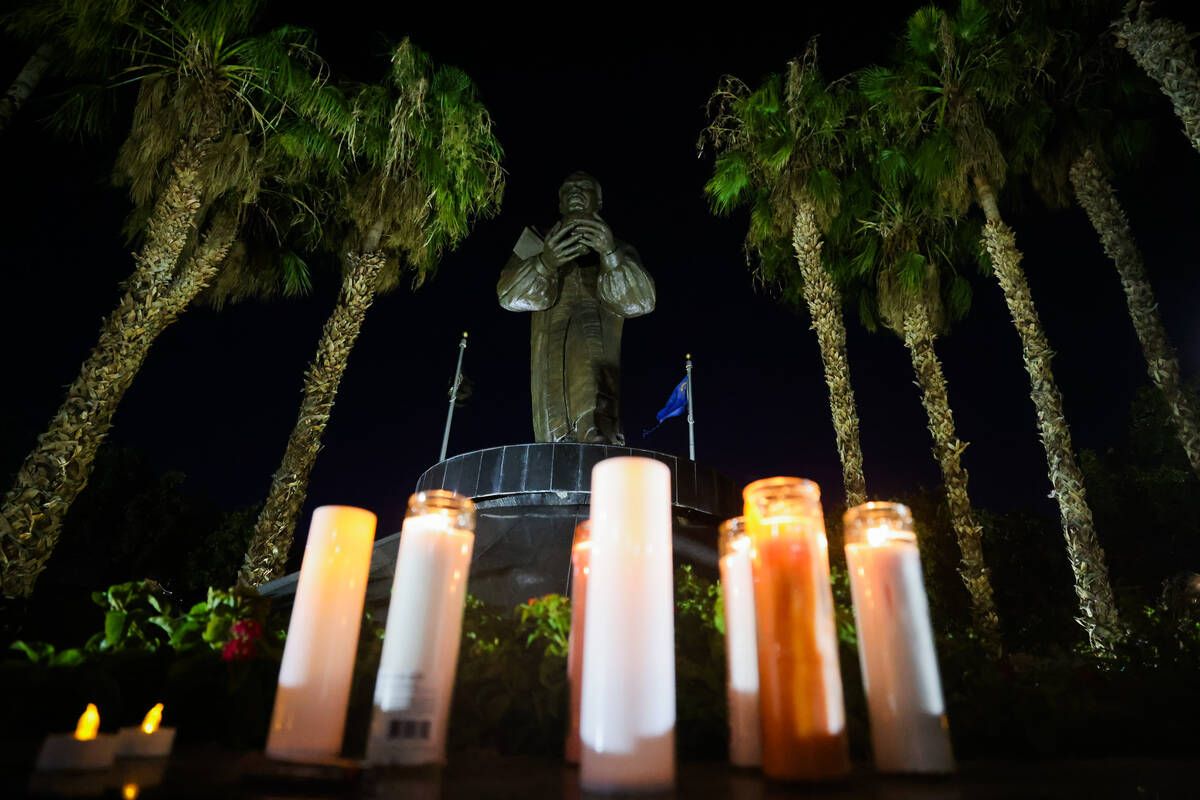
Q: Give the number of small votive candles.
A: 2